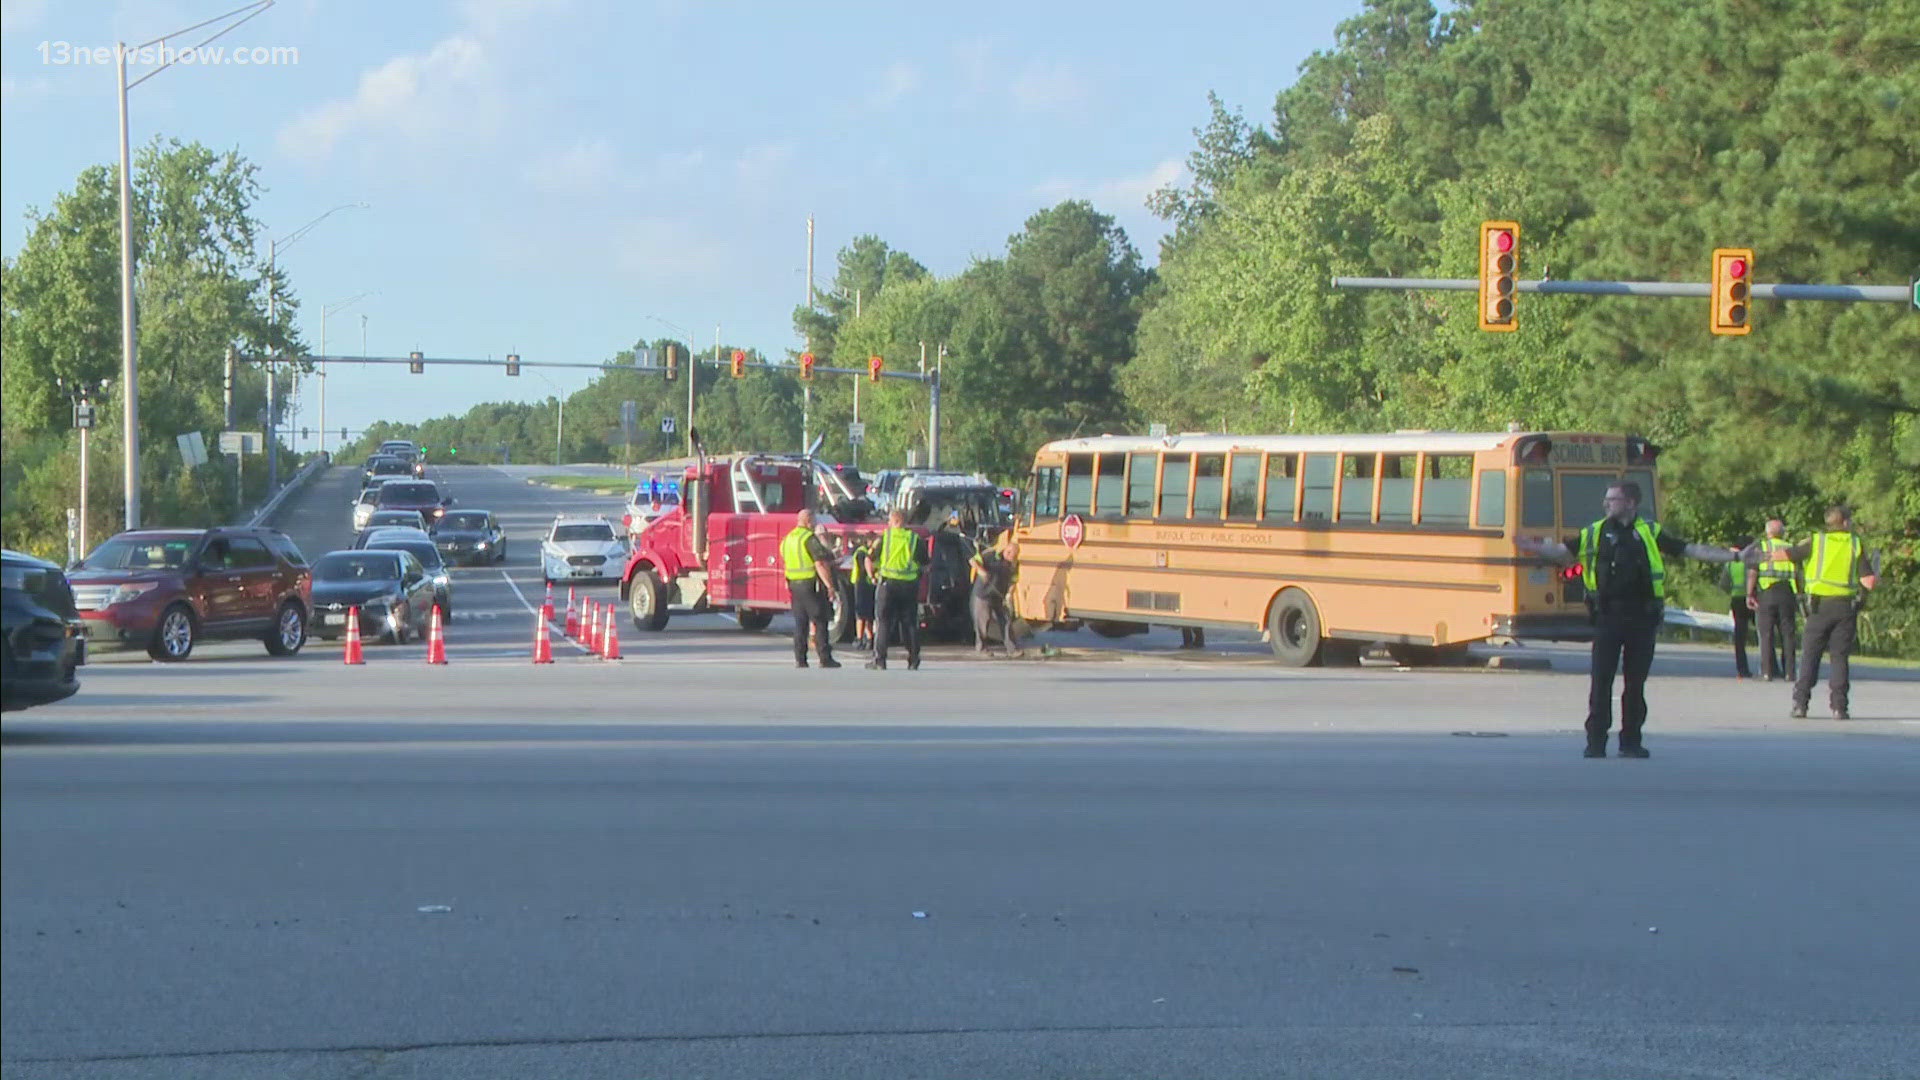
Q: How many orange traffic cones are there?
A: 8